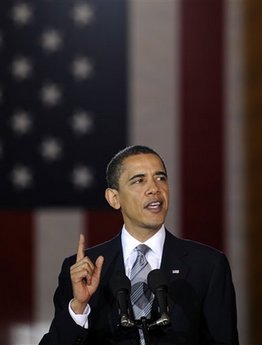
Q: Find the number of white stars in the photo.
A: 11